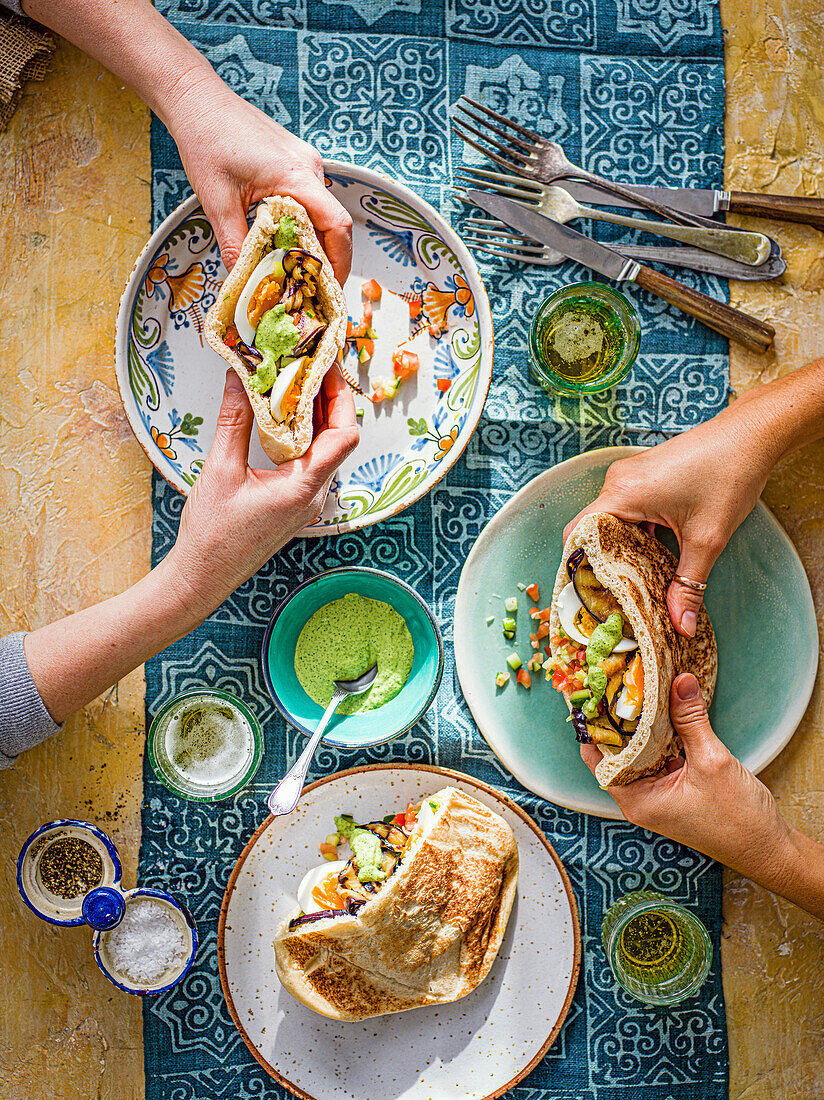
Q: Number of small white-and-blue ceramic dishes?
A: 2